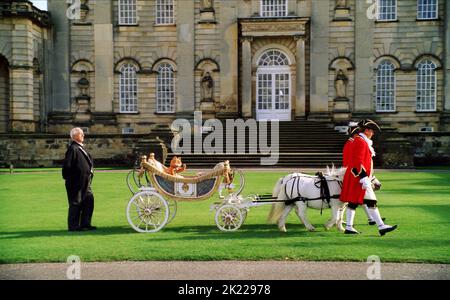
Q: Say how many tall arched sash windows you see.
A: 4